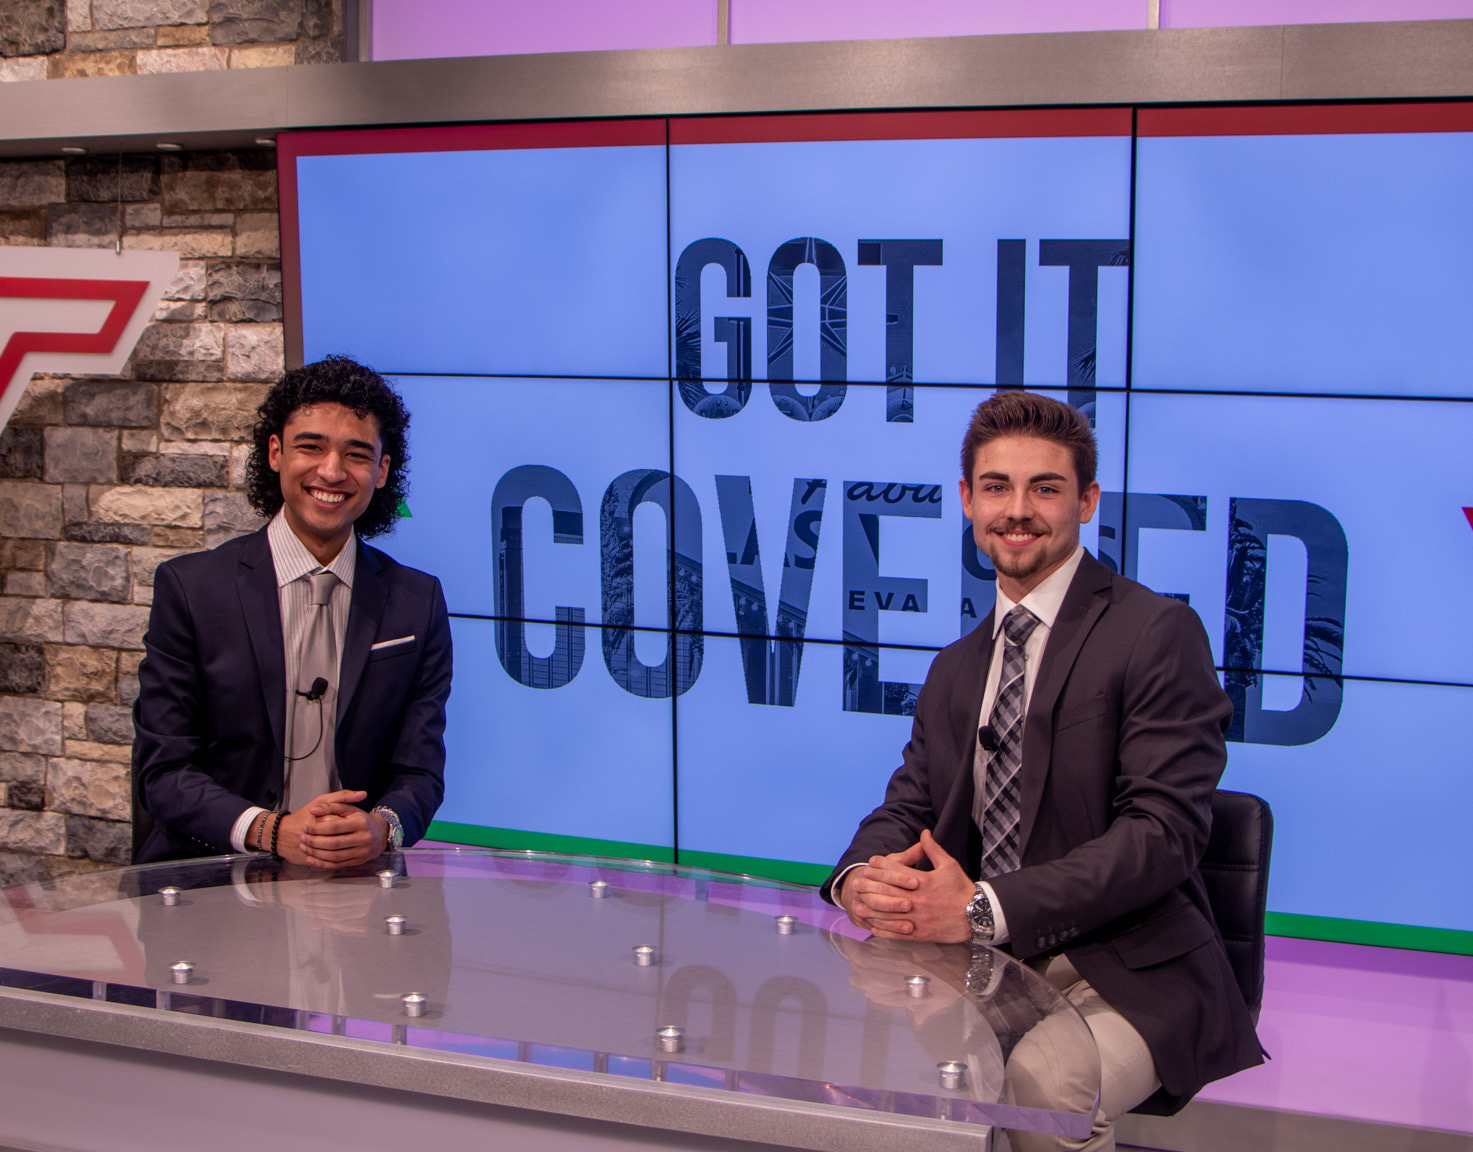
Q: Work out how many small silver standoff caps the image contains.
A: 11